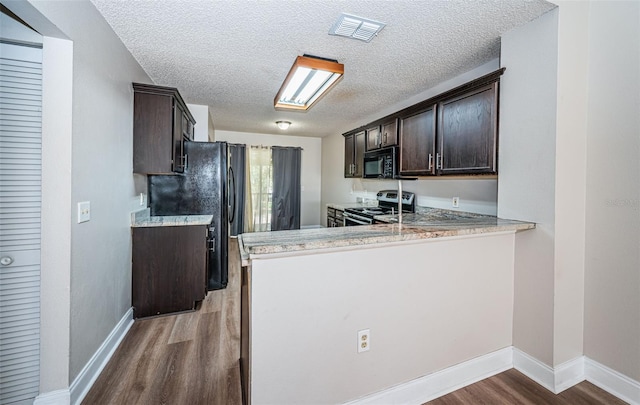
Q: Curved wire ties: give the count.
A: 0